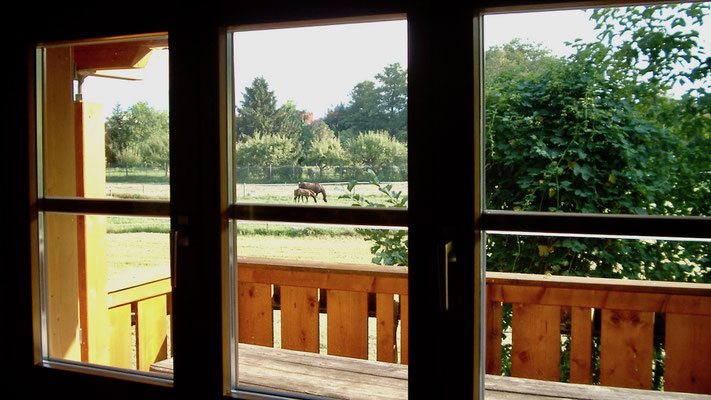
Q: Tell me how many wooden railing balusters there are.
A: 12